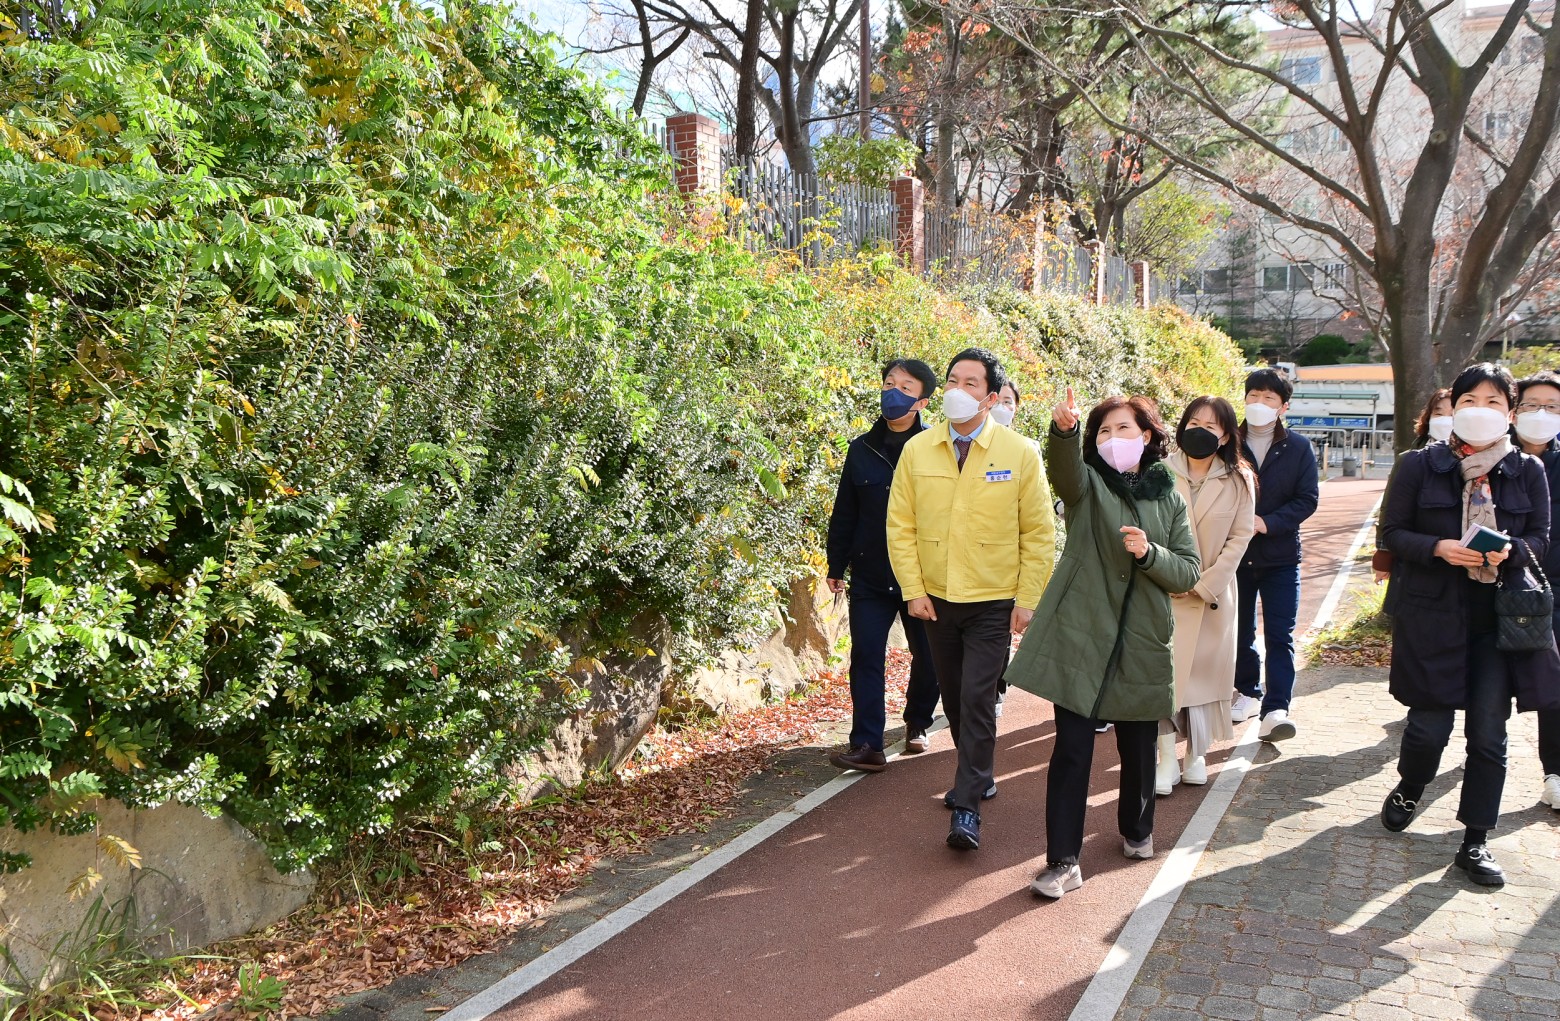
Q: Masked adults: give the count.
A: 9